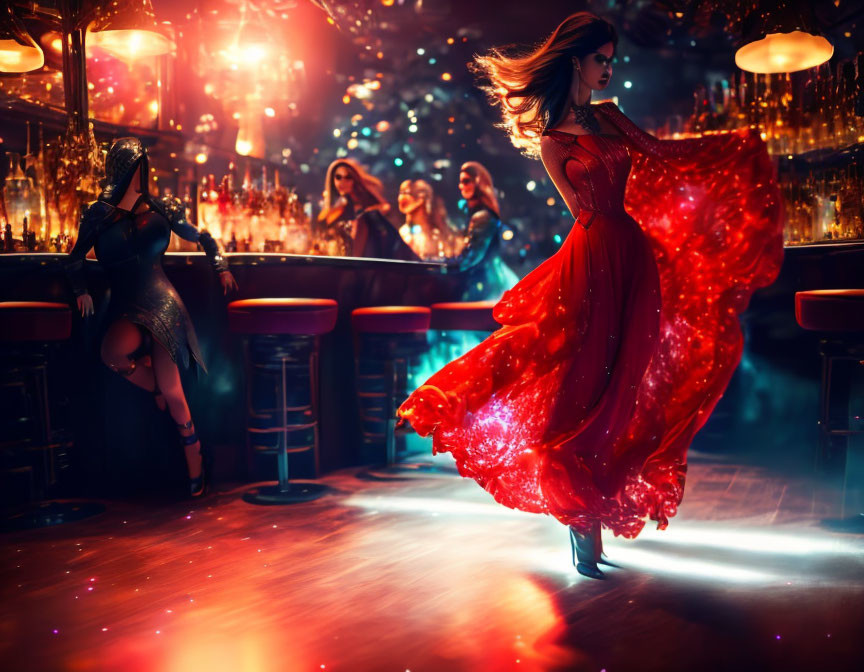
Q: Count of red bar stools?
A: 5